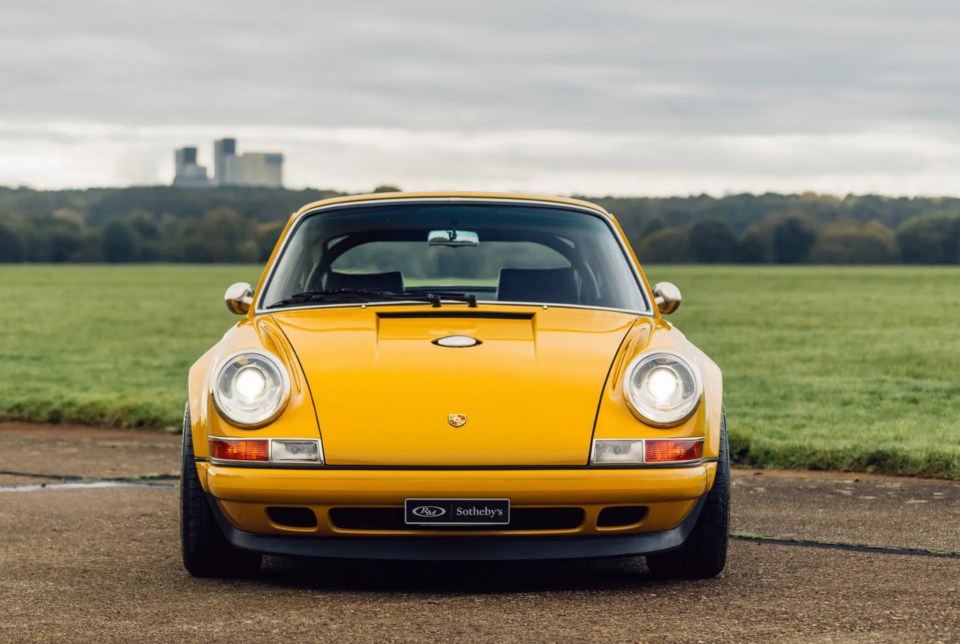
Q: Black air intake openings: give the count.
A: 3